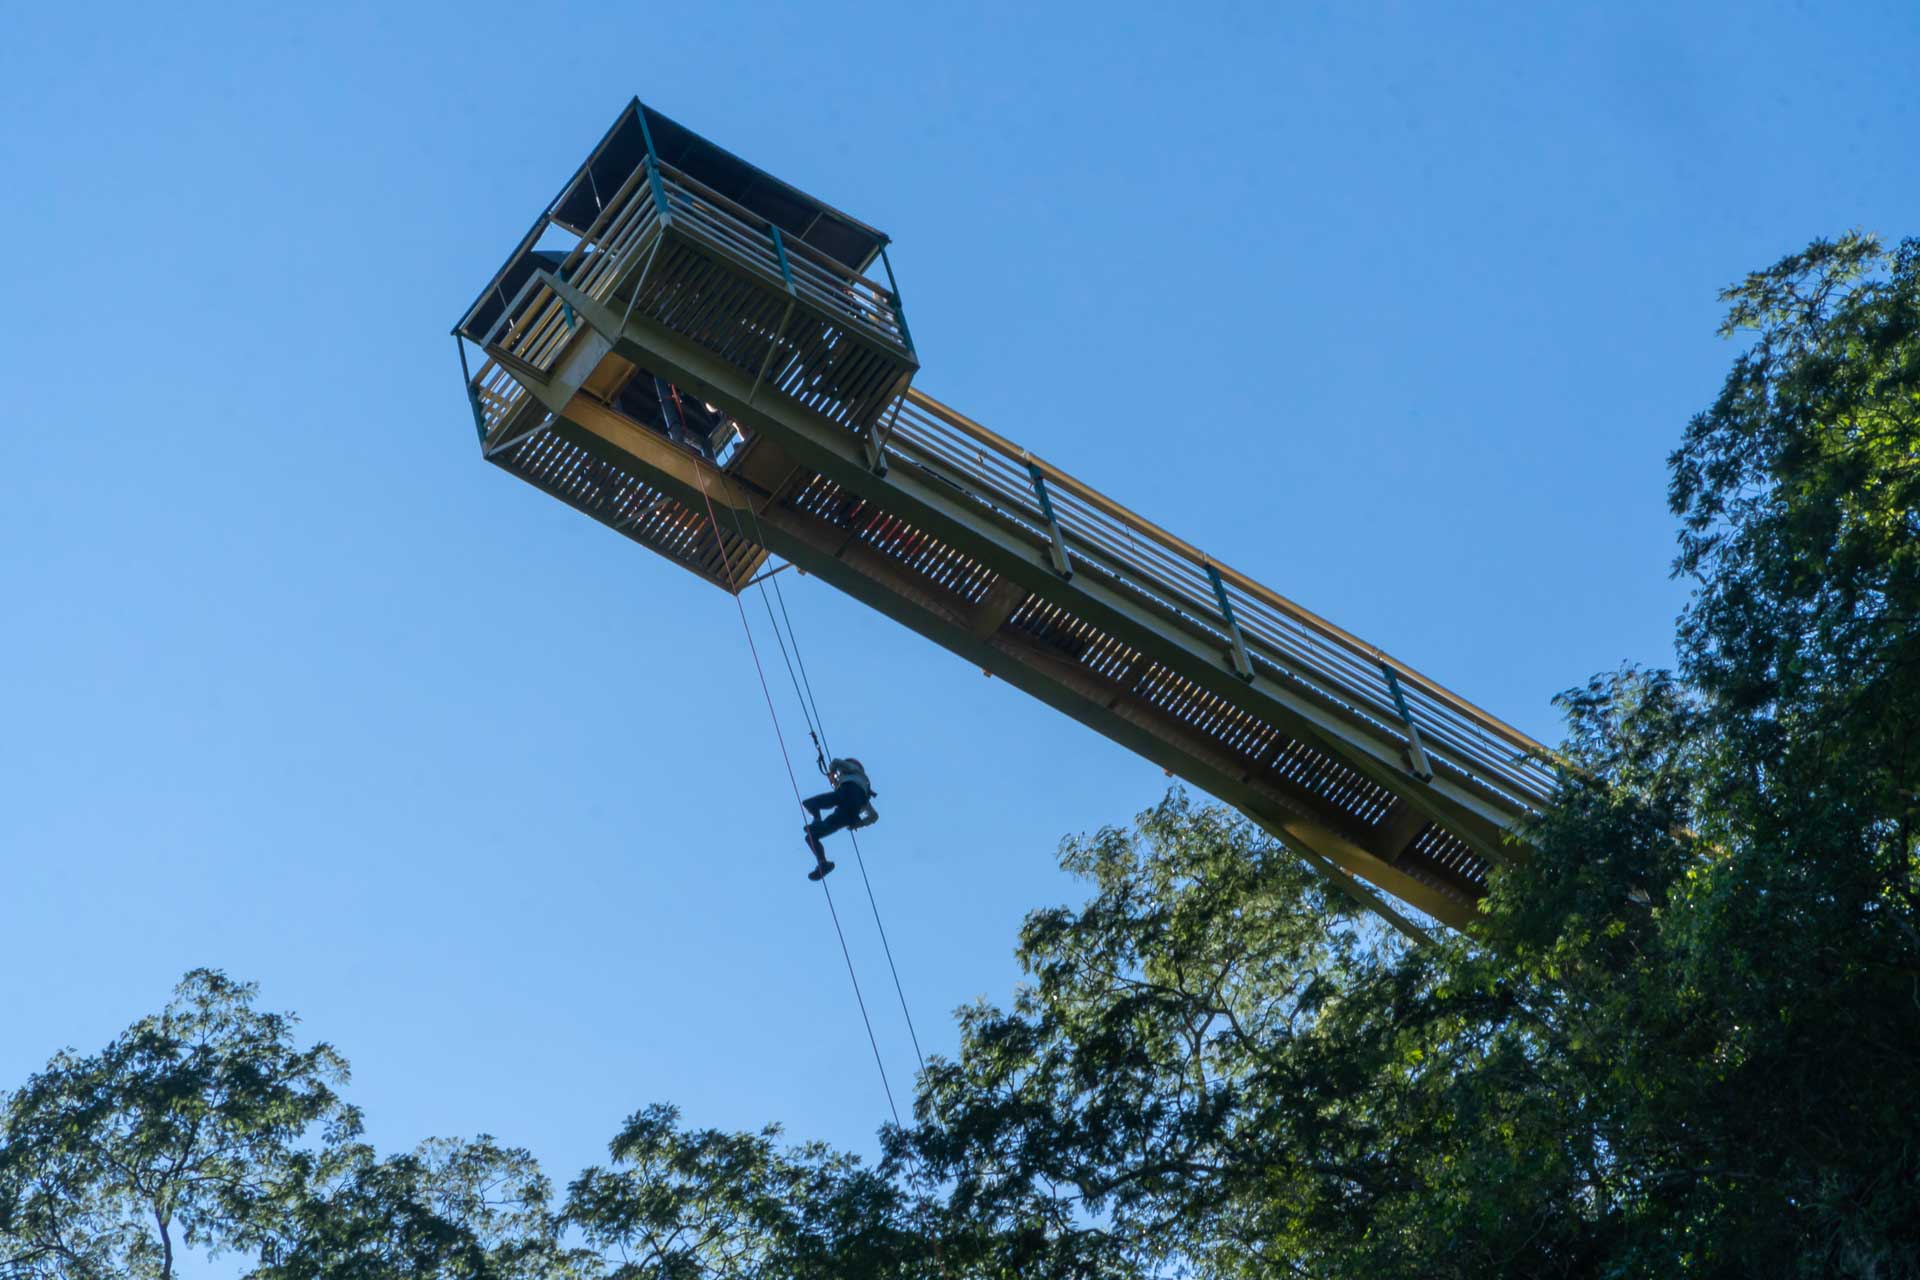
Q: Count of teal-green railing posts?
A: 8